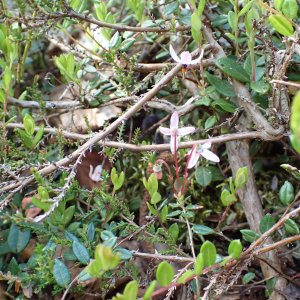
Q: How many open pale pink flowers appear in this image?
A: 4